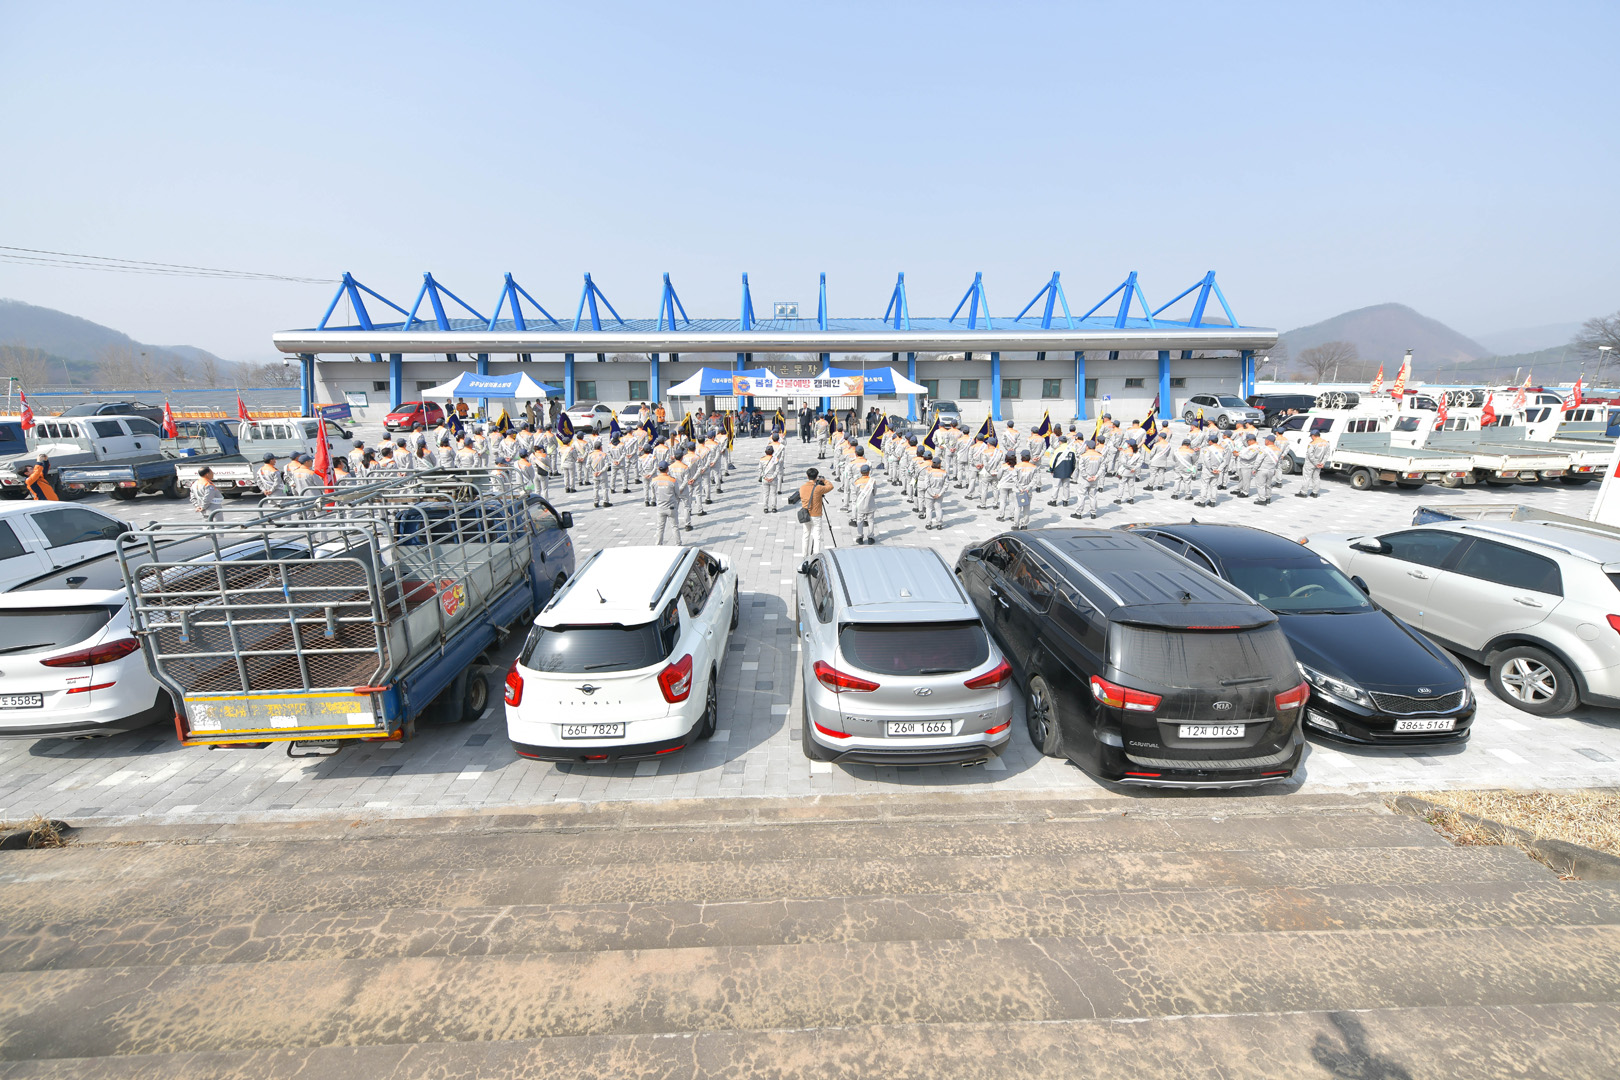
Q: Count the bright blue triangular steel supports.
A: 12